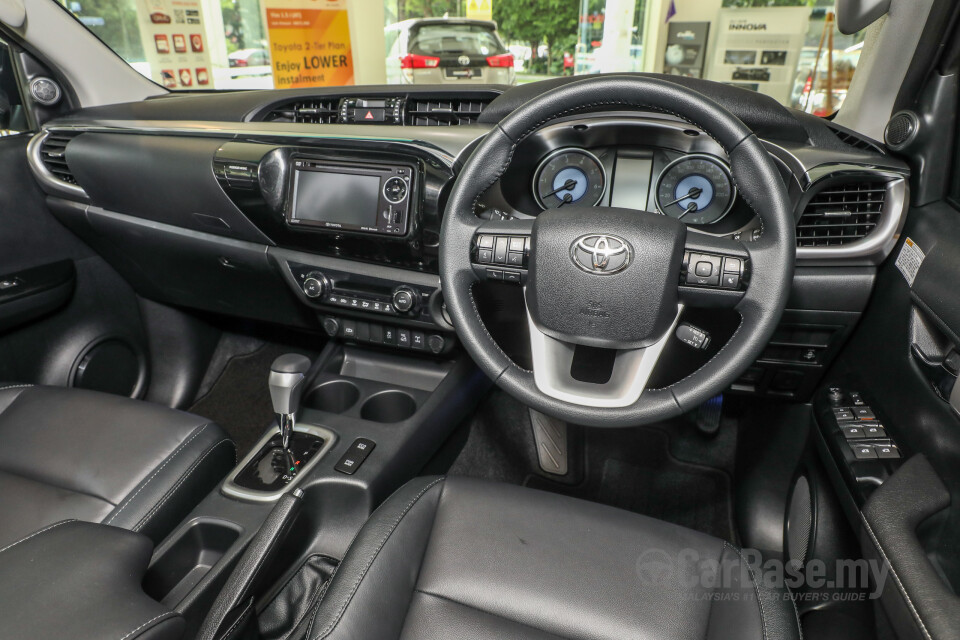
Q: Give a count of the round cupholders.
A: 2